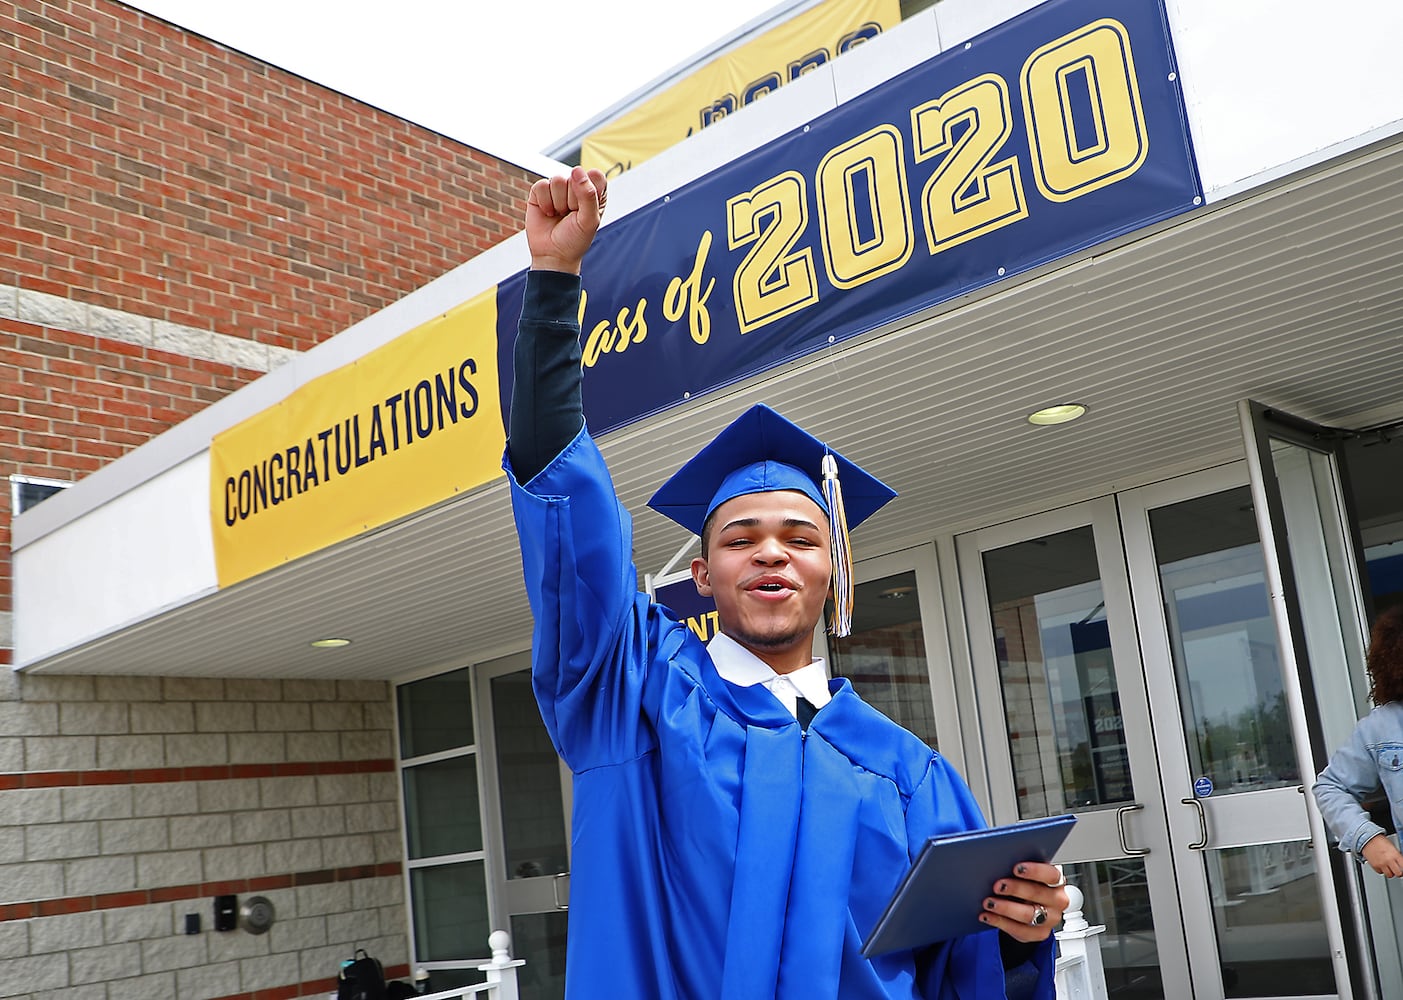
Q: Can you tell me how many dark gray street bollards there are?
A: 0